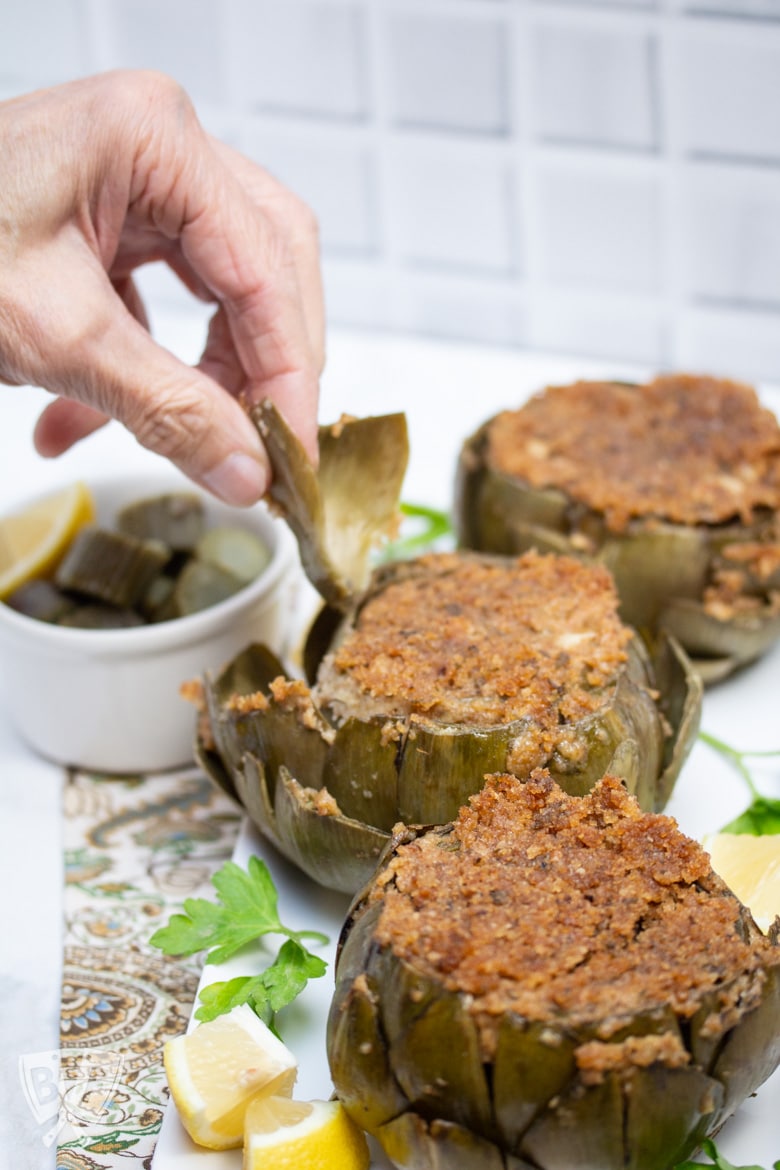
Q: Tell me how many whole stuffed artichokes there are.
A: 3